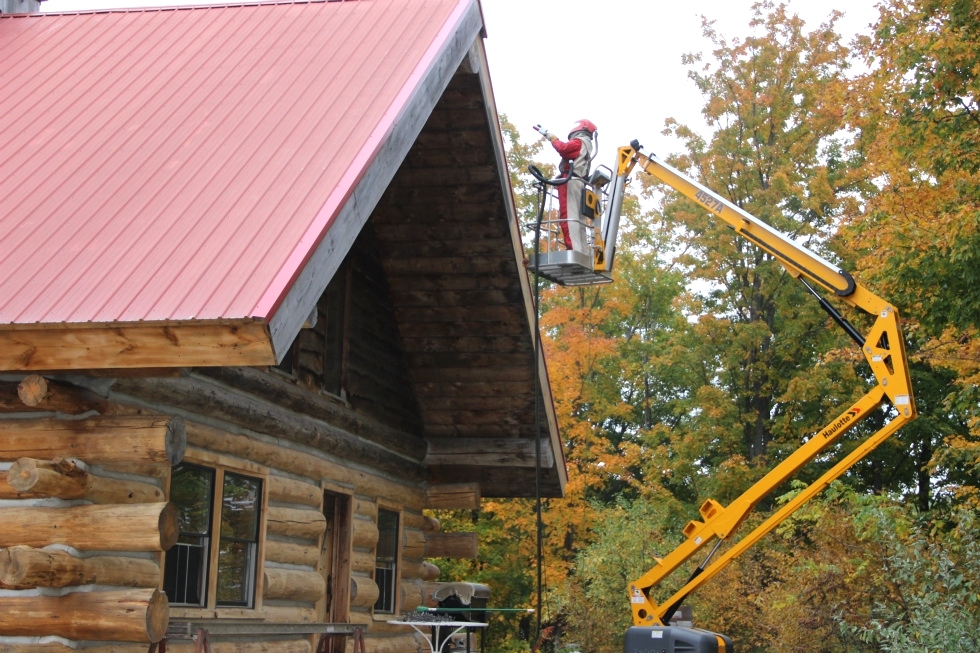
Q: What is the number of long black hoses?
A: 1